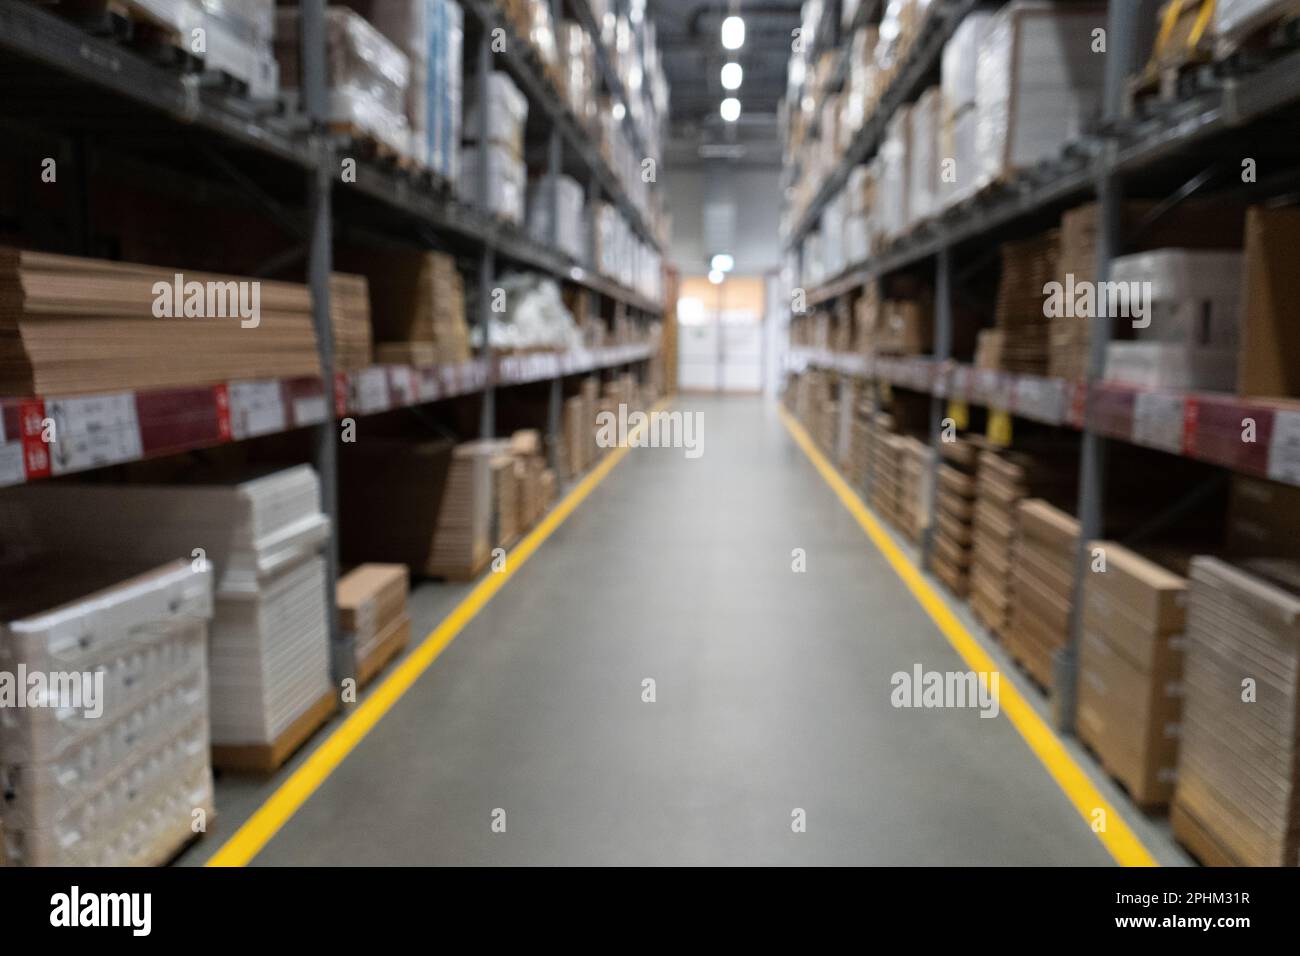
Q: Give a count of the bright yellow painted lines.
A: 2